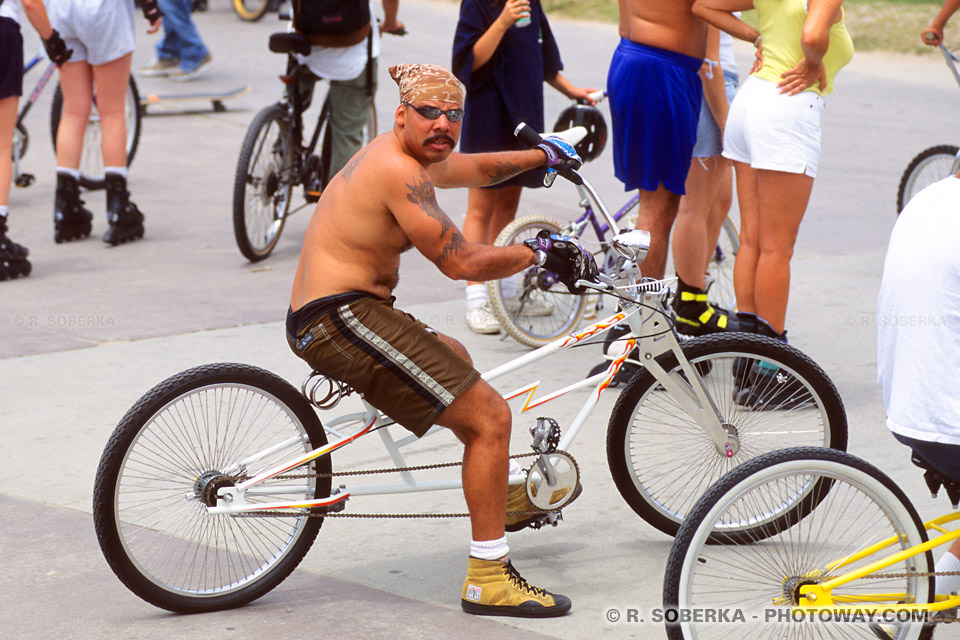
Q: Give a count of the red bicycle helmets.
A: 0